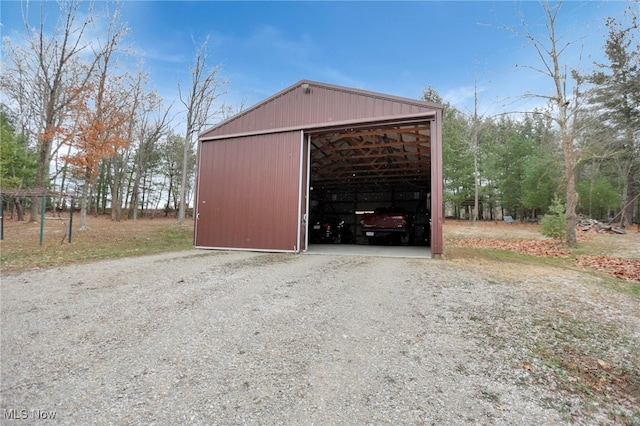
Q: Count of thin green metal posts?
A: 3